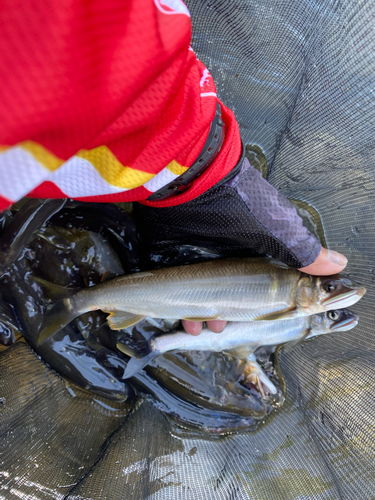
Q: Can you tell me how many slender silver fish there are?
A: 2